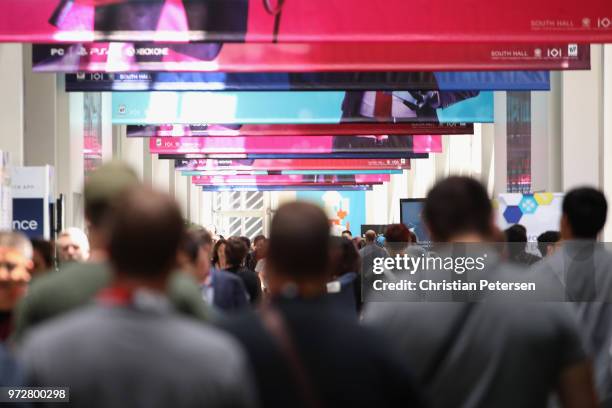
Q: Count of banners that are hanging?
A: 12